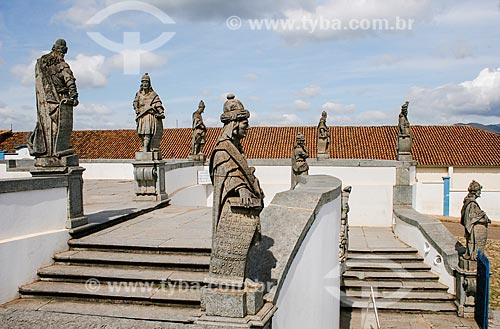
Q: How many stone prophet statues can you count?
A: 8